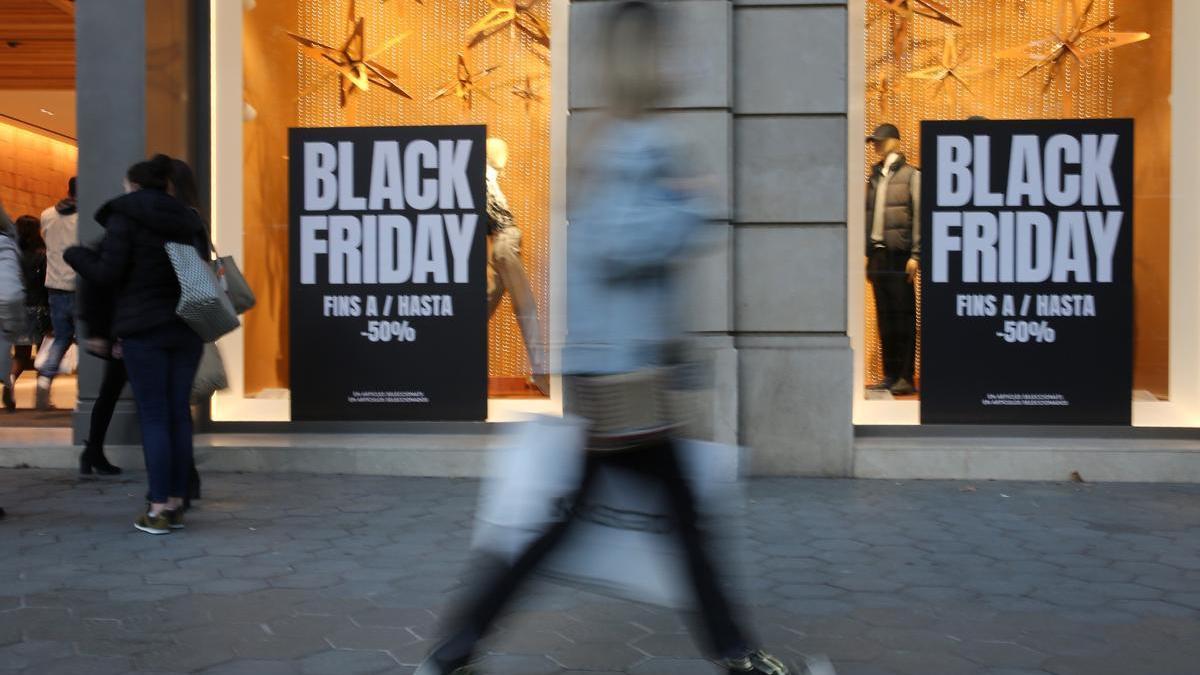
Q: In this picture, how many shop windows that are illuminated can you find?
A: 2